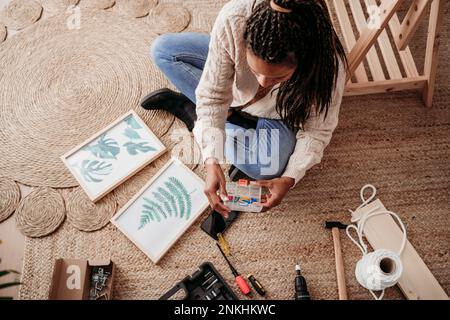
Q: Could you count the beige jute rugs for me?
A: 2